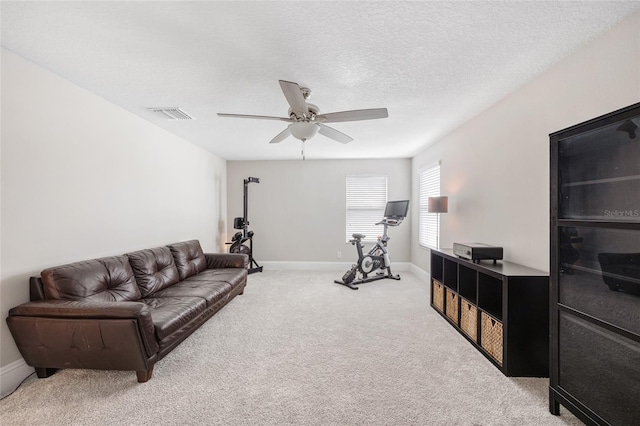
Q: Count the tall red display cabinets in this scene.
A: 0